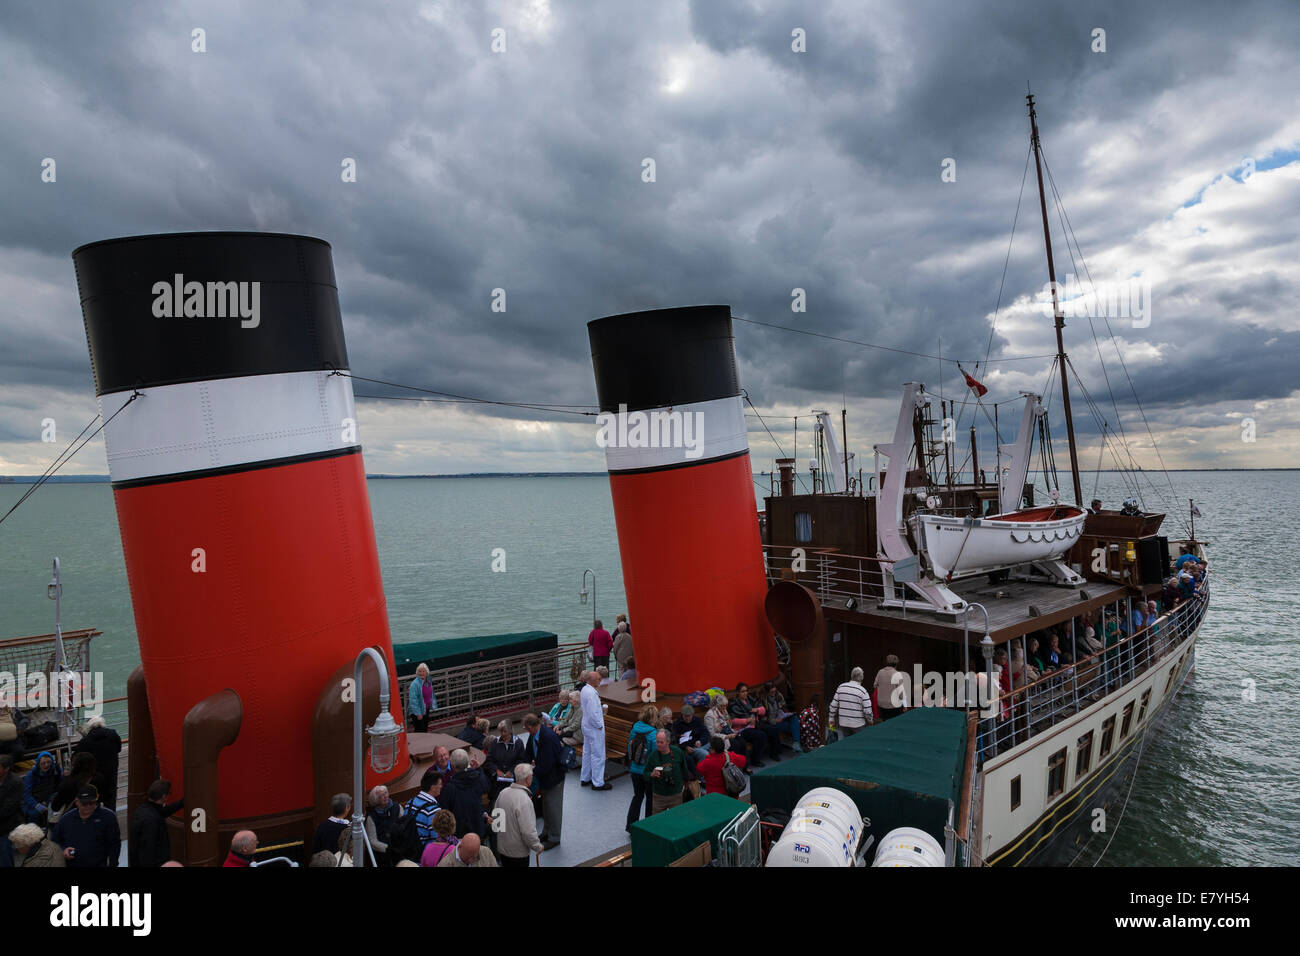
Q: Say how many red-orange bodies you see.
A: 2